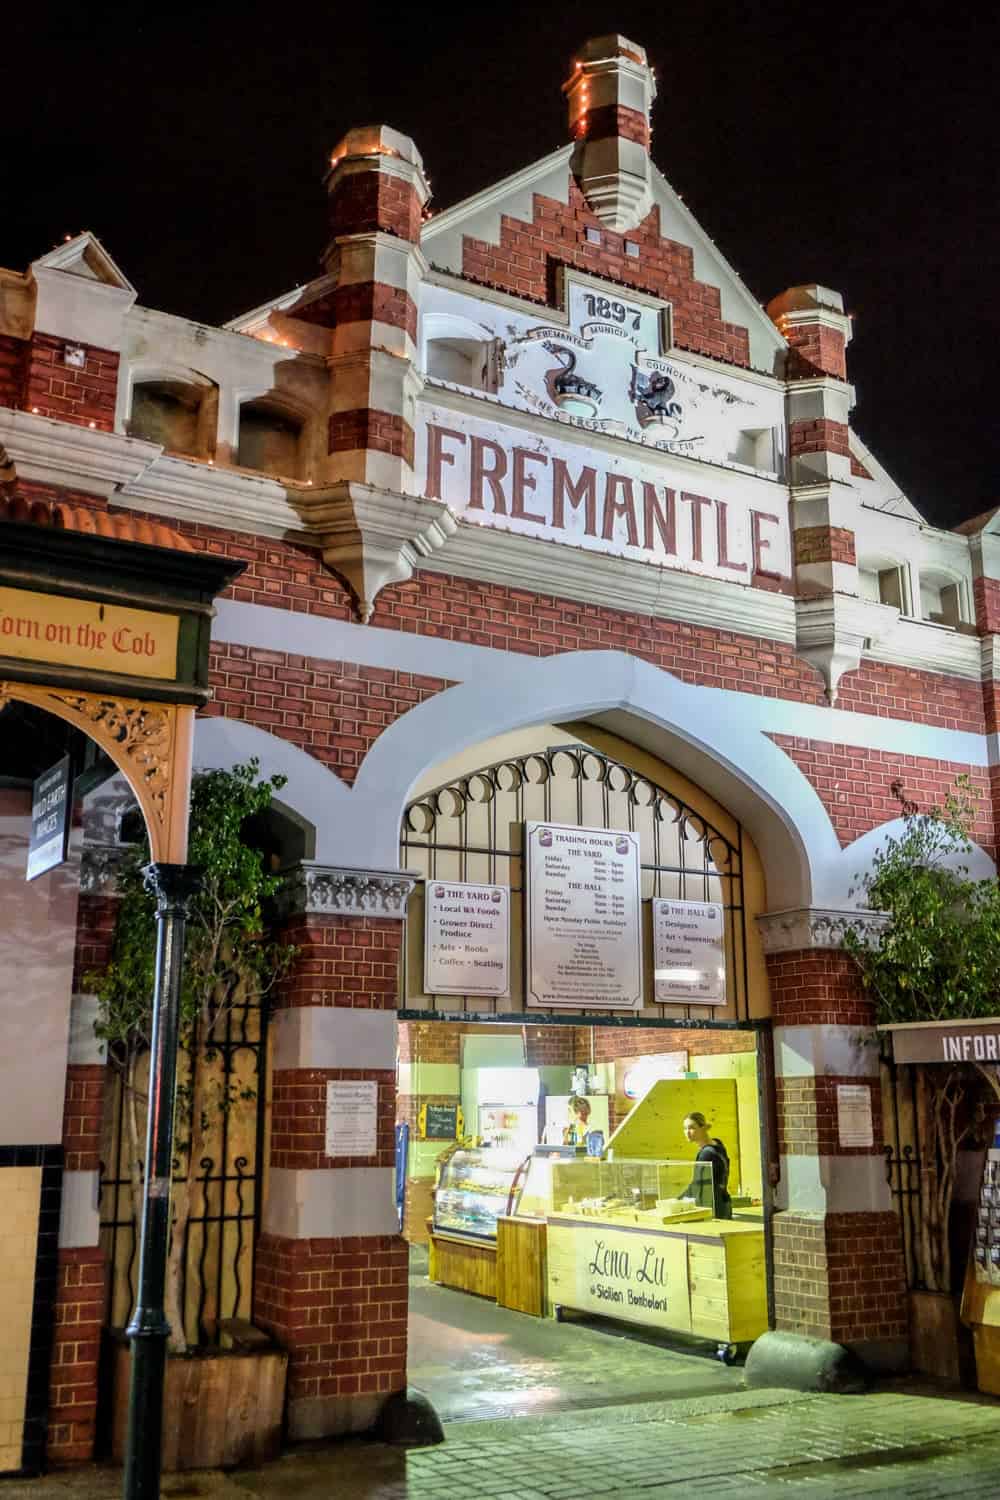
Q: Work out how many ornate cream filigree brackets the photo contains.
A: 1